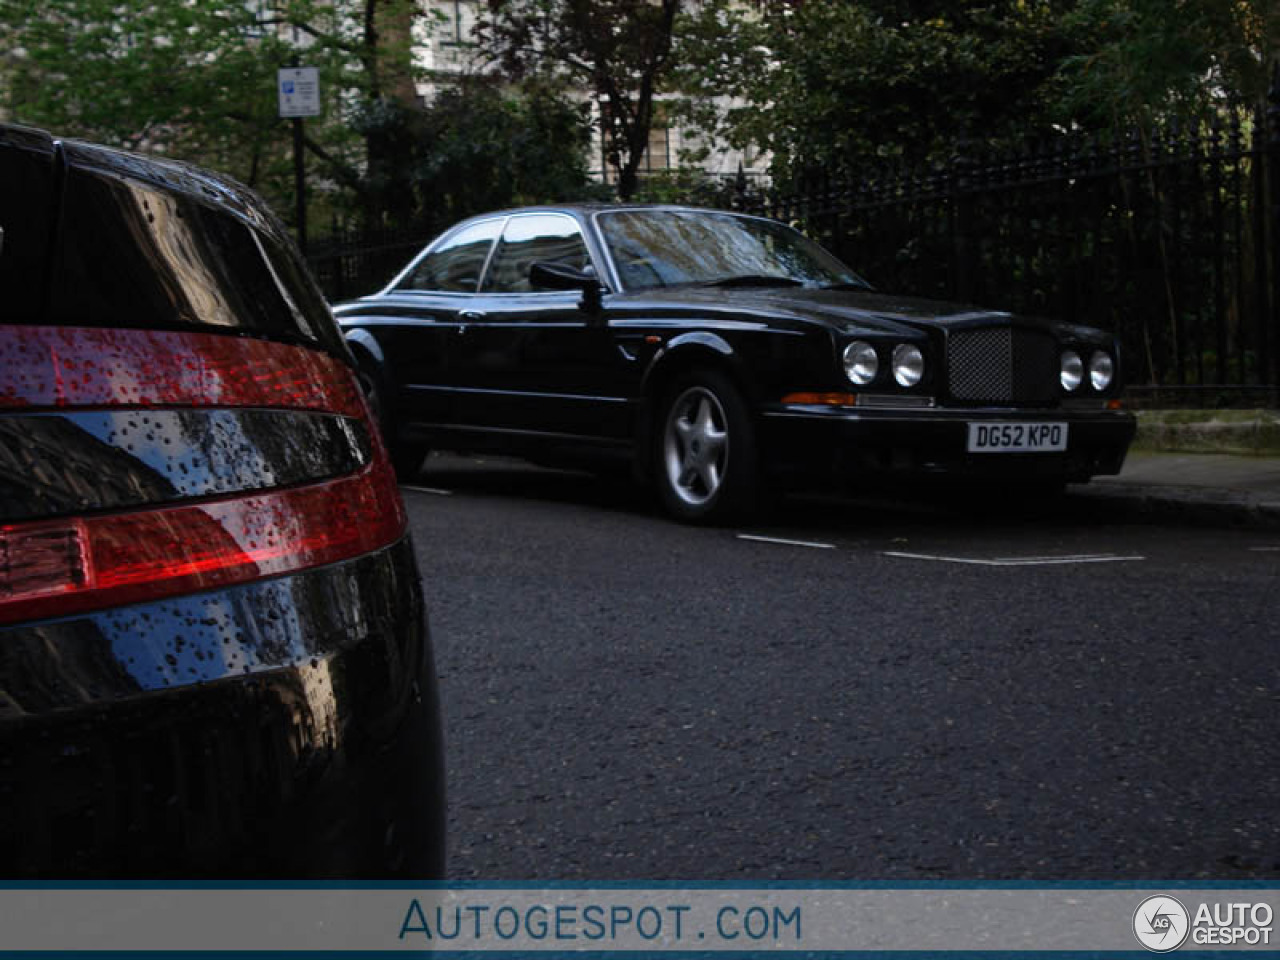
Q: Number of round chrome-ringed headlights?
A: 4